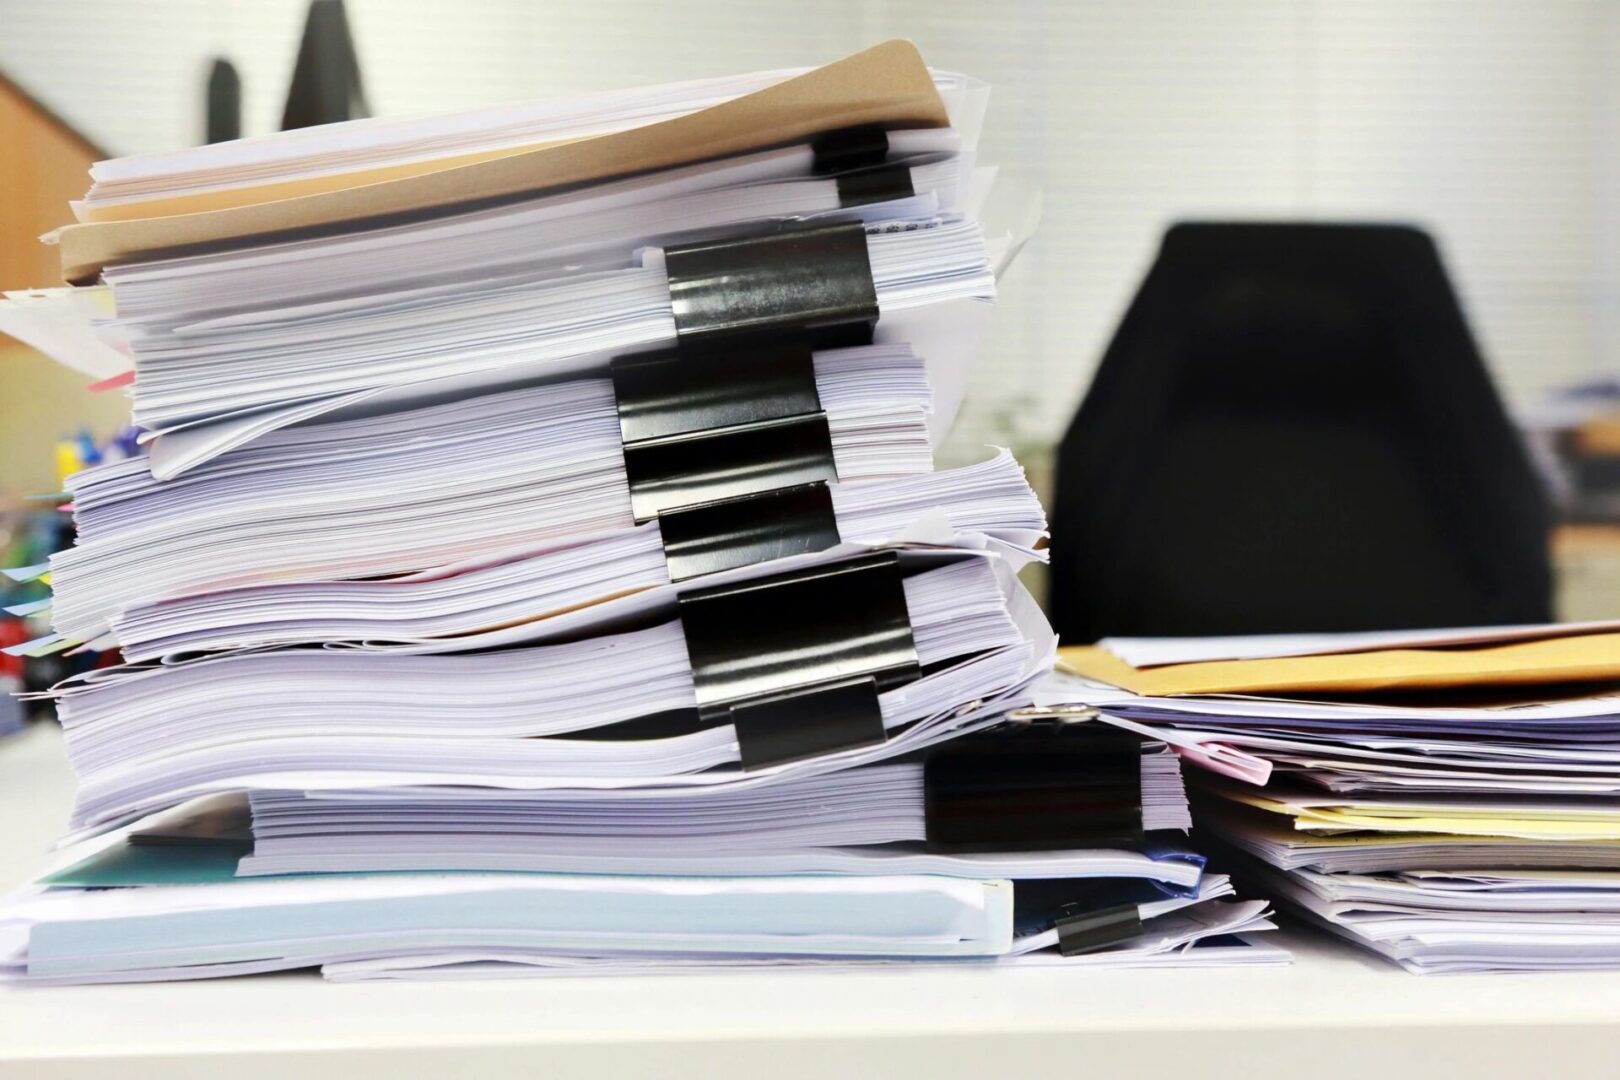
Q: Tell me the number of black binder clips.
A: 10